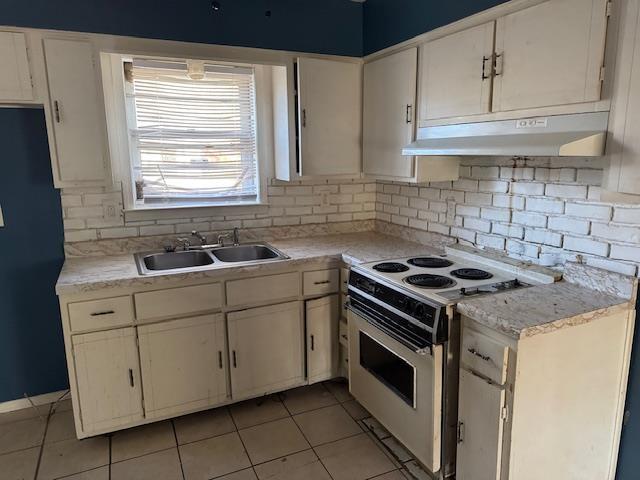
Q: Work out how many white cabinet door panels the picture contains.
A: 12